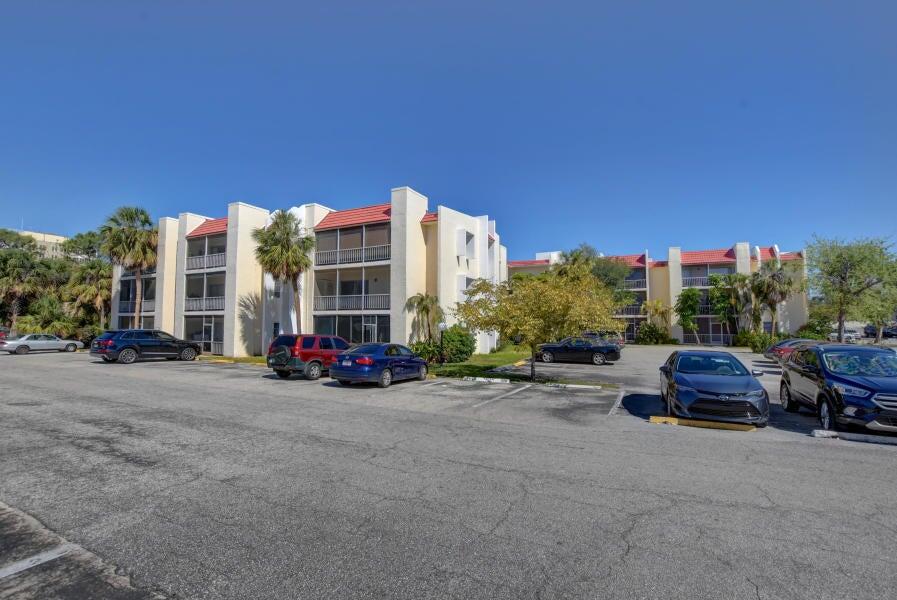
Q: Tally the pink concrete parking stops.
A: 0